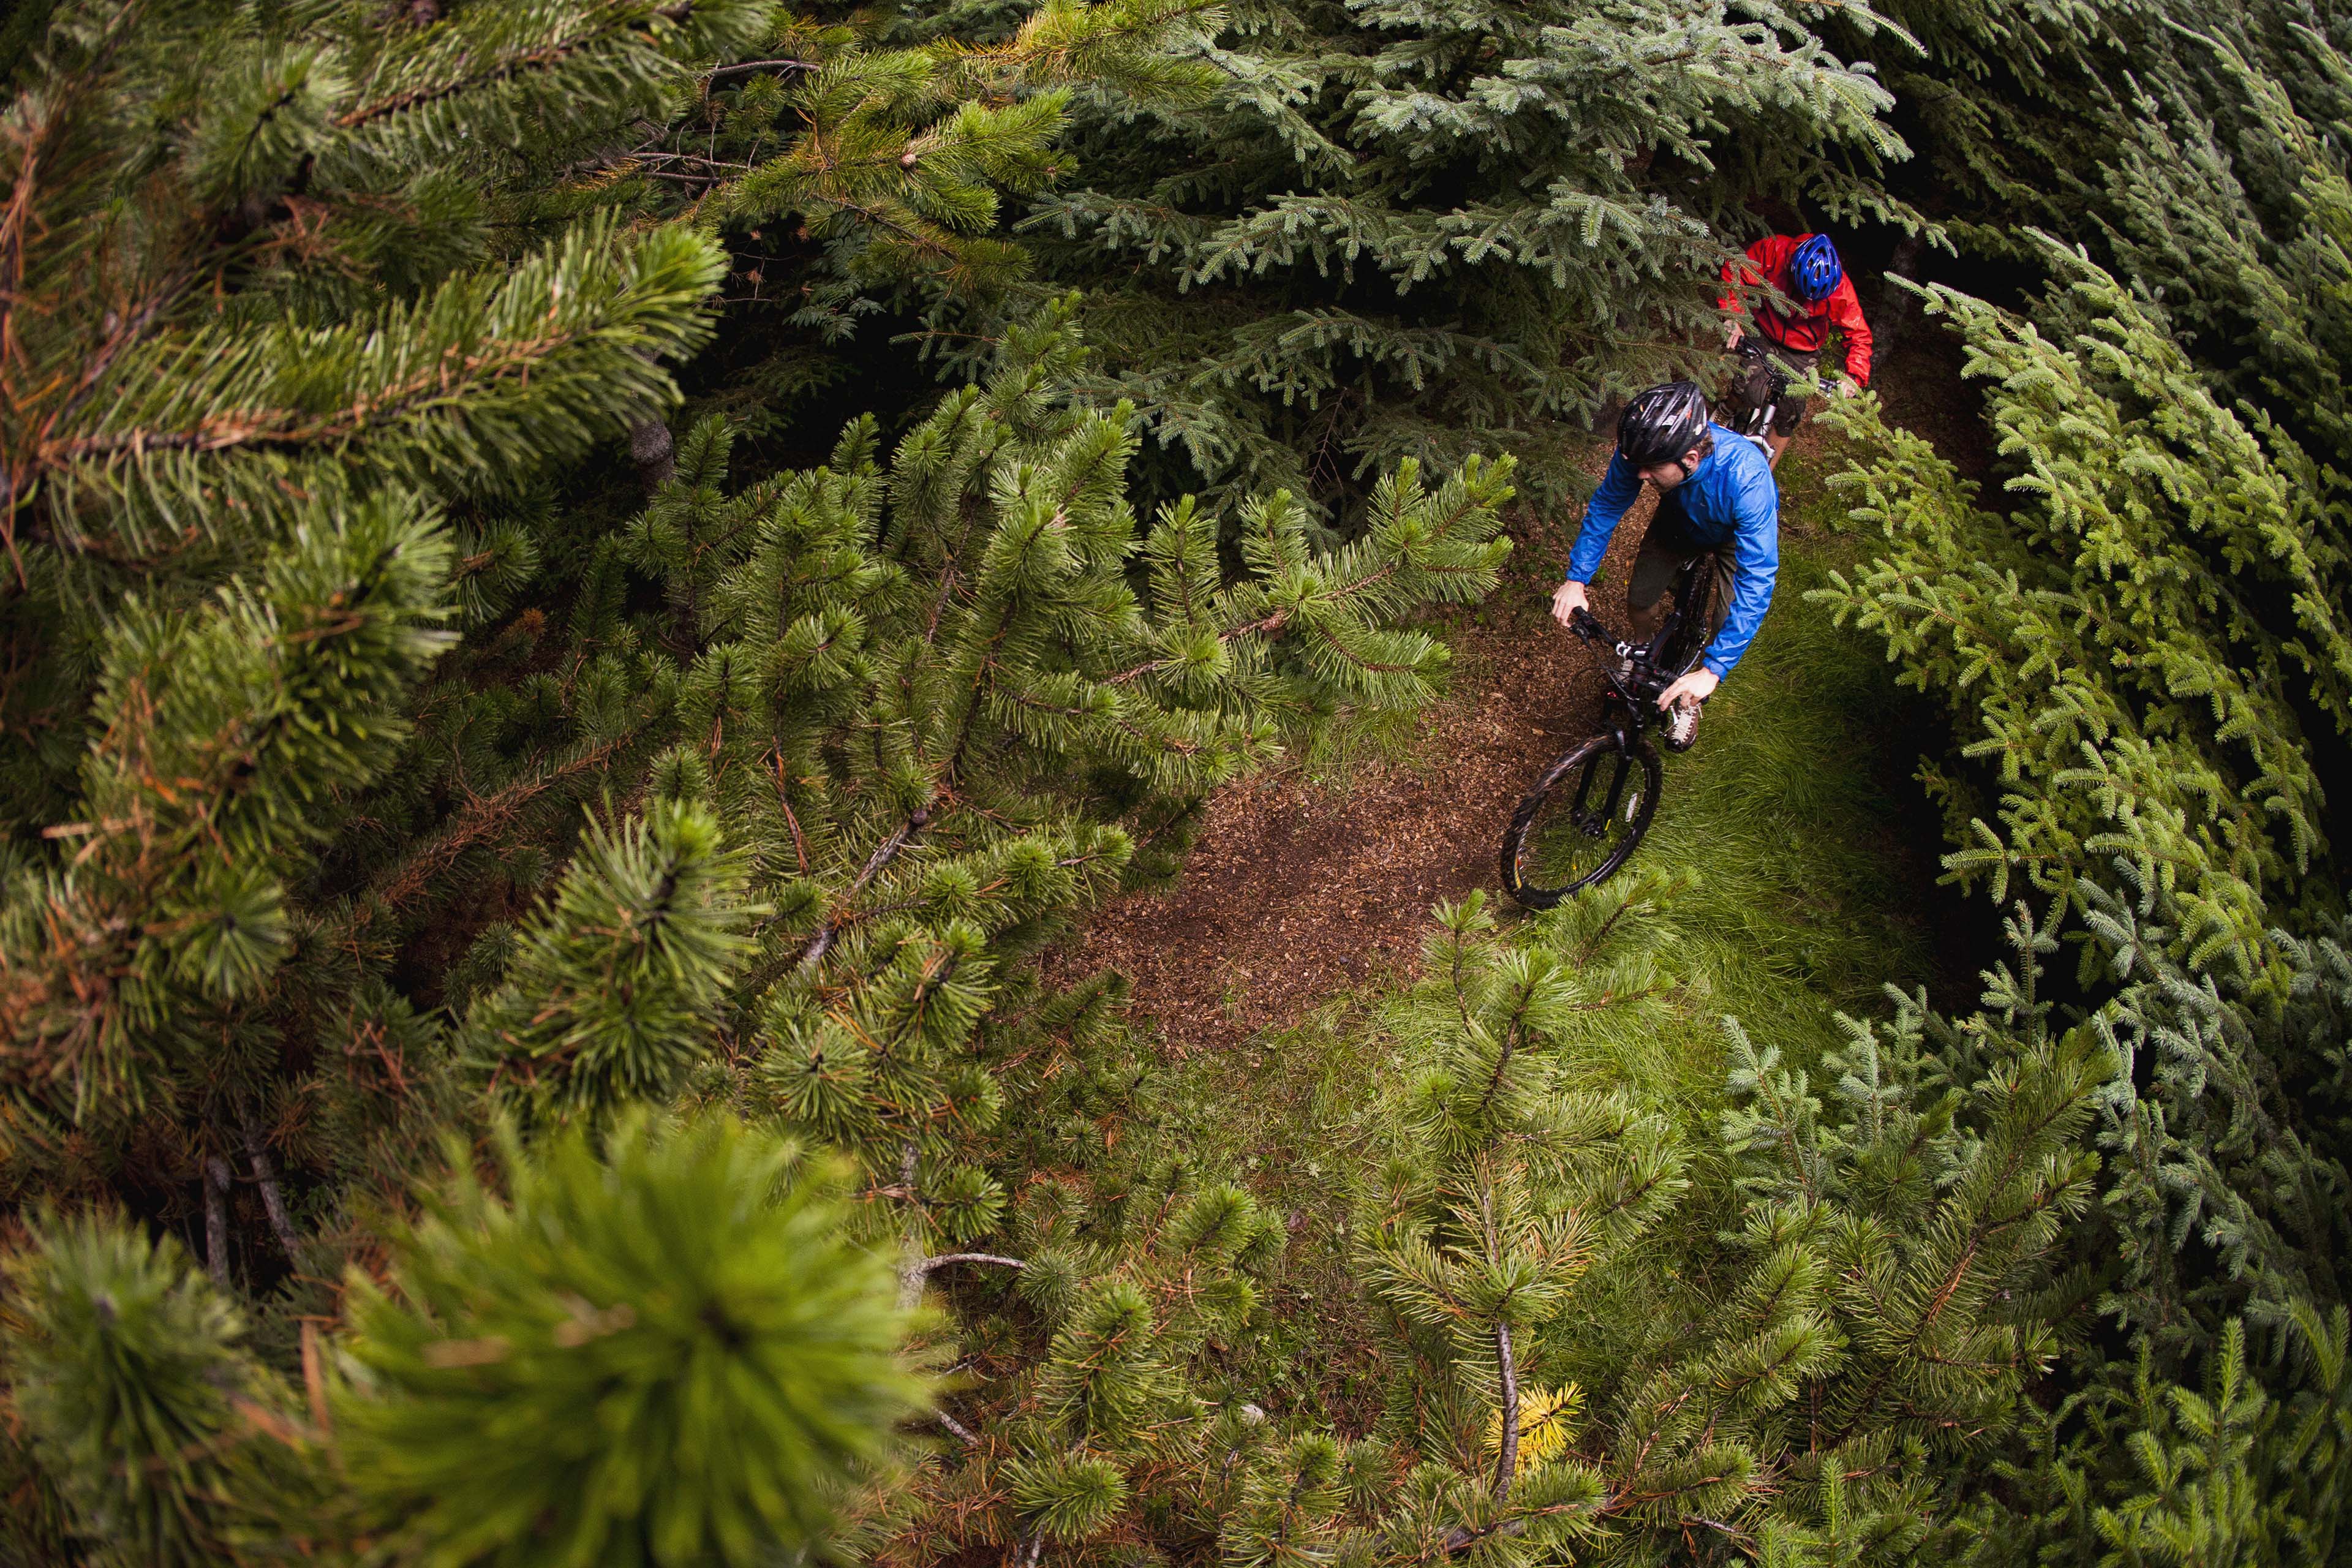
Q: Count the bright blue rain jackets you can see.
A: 1